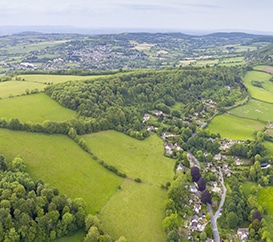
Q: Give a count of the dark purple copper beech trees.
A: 4